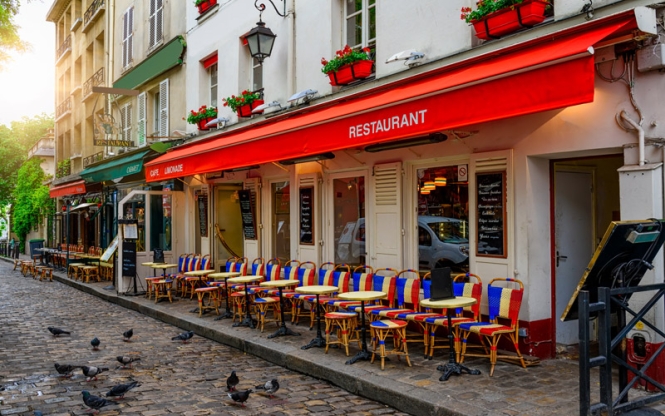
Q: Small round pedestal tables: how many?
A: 9